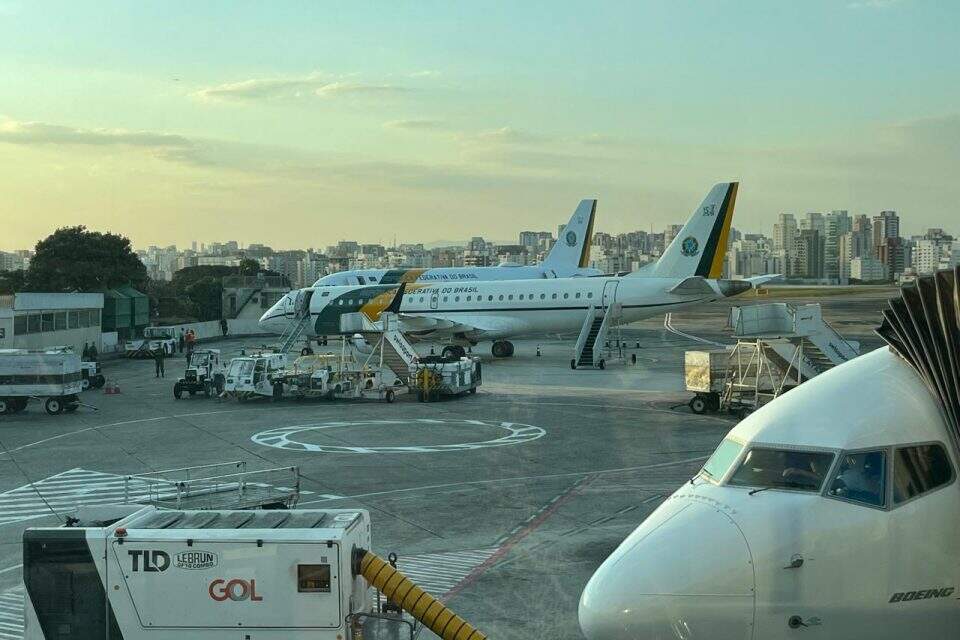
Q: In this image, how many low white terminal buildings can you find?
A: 1